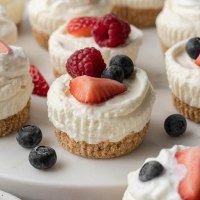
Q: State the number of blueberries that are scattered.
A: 3